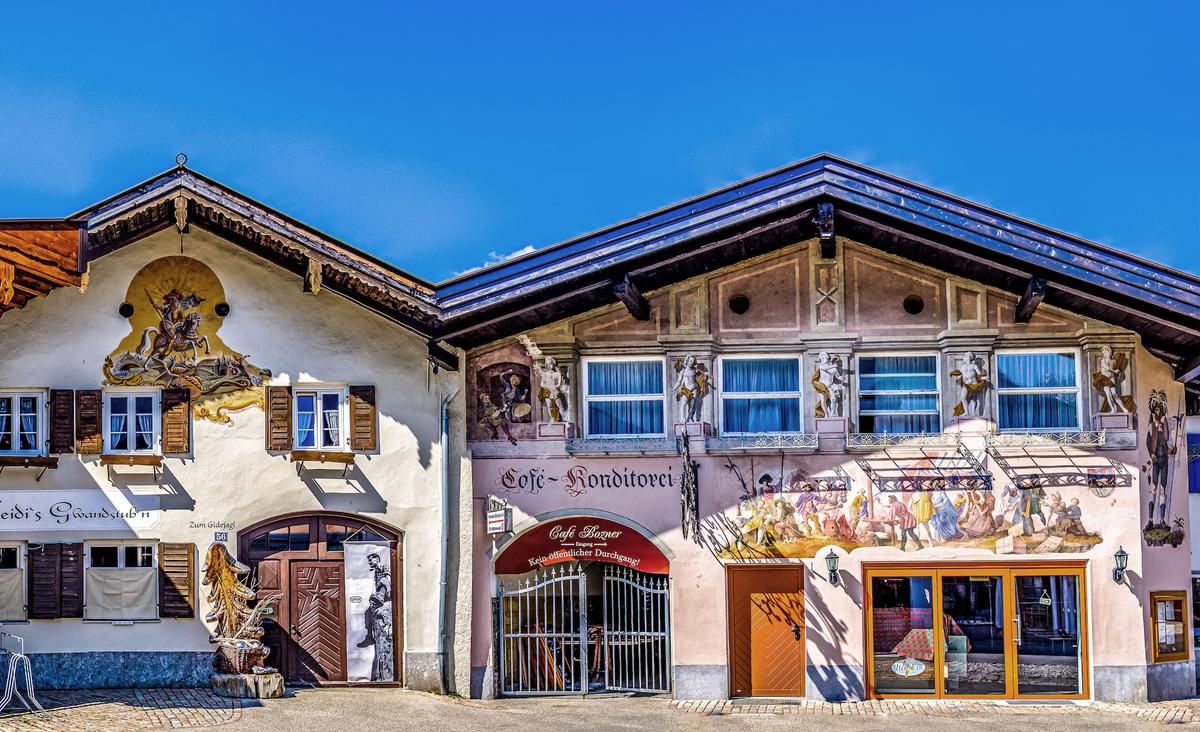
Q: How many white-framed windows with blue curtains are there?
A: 4